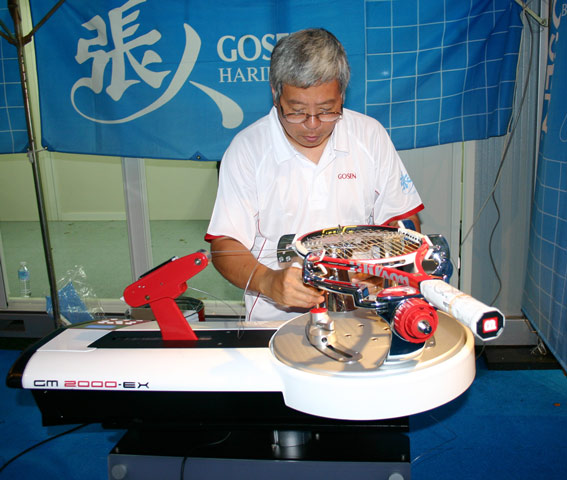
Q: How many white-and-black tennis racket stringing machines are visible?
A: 1